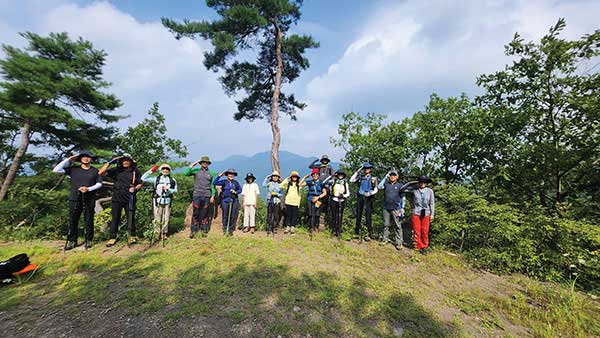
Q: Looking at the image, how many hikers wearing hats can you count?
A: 14